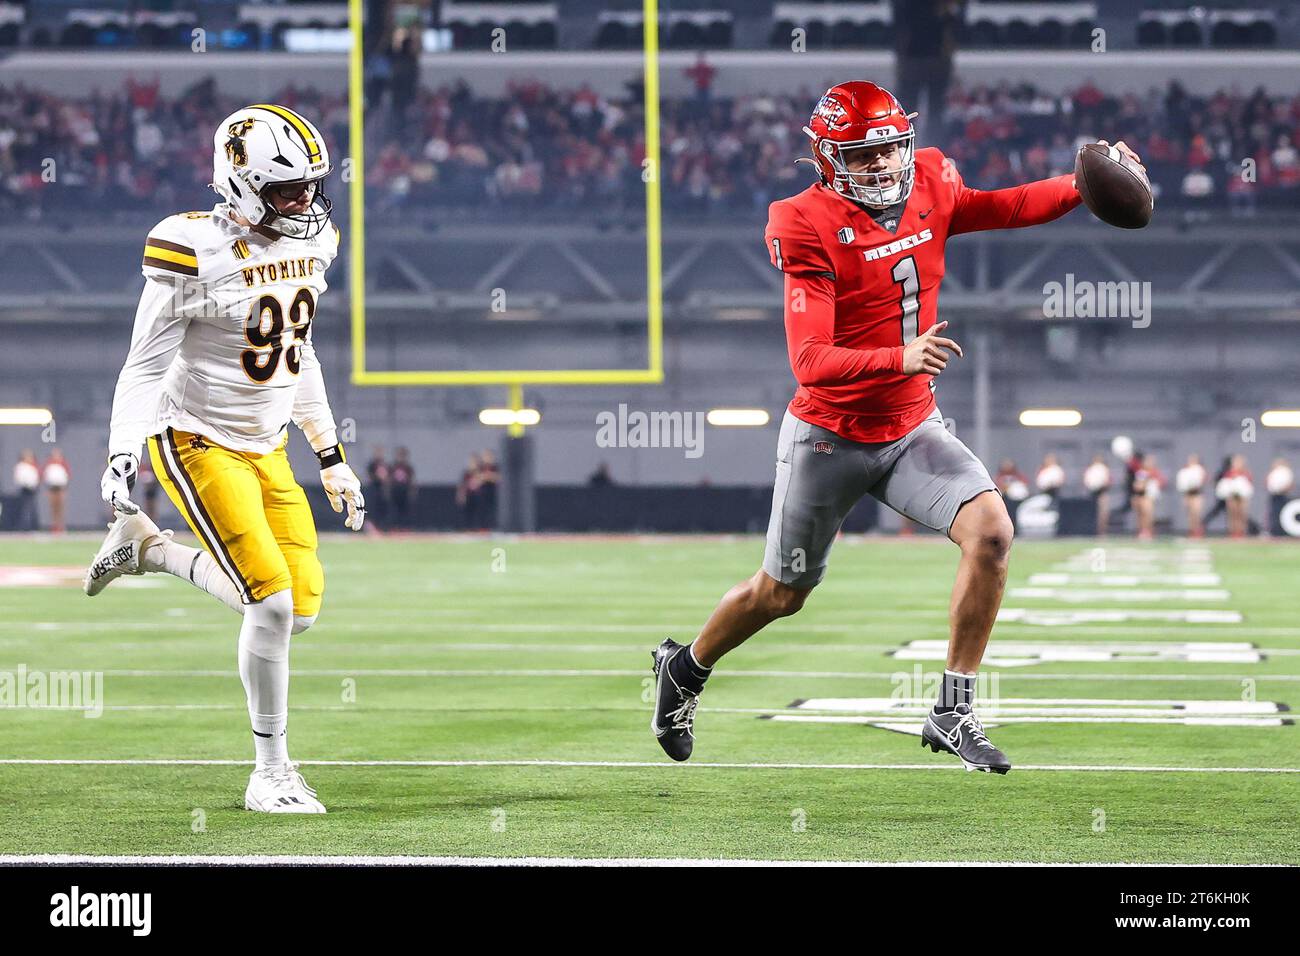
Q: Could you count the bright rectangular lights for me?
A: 5